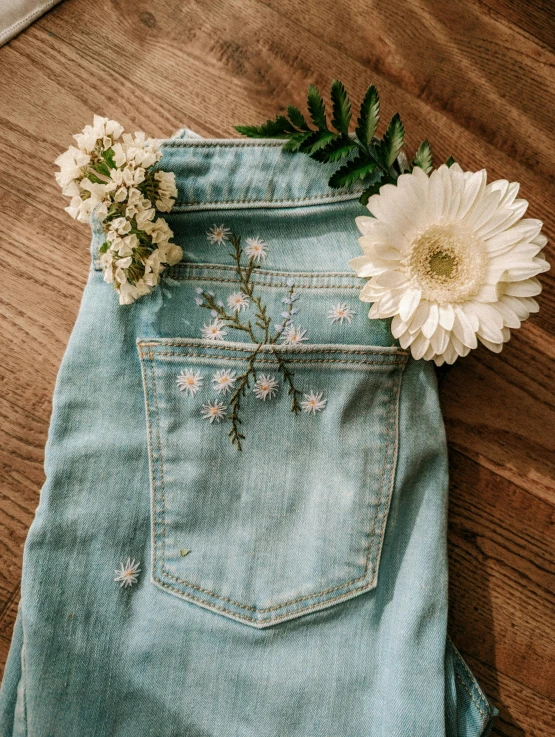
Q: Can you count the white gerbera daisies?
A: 1